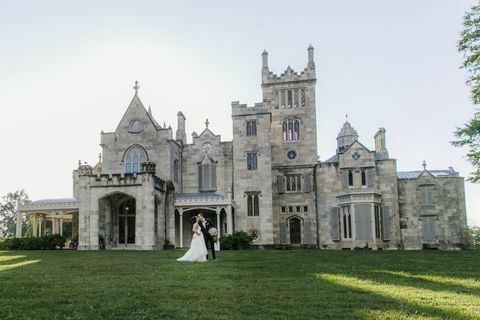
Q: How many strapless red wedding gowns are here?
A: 0